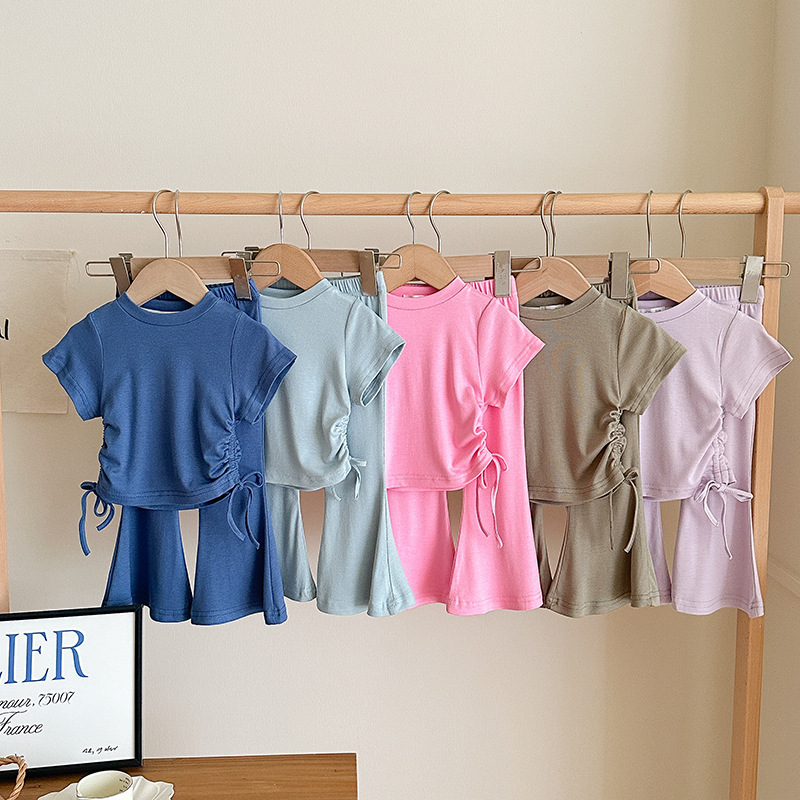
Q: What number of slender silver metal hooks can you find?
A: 10